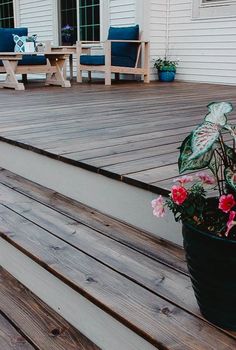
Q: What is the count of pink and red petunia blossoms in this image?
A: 6